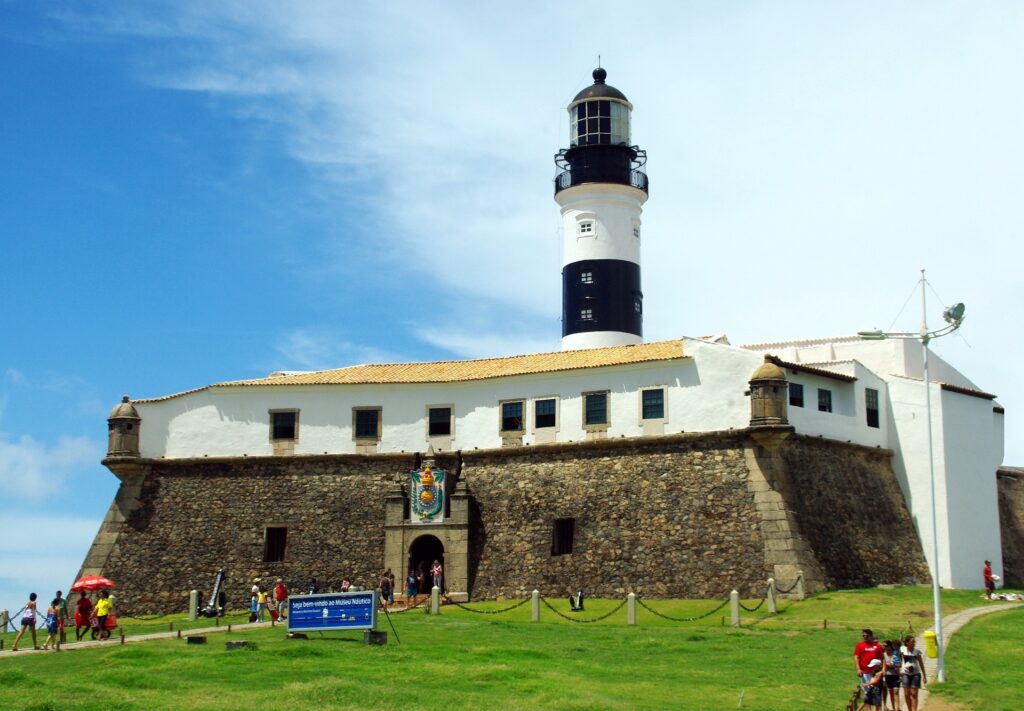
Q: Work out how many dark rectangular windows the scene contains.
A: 12